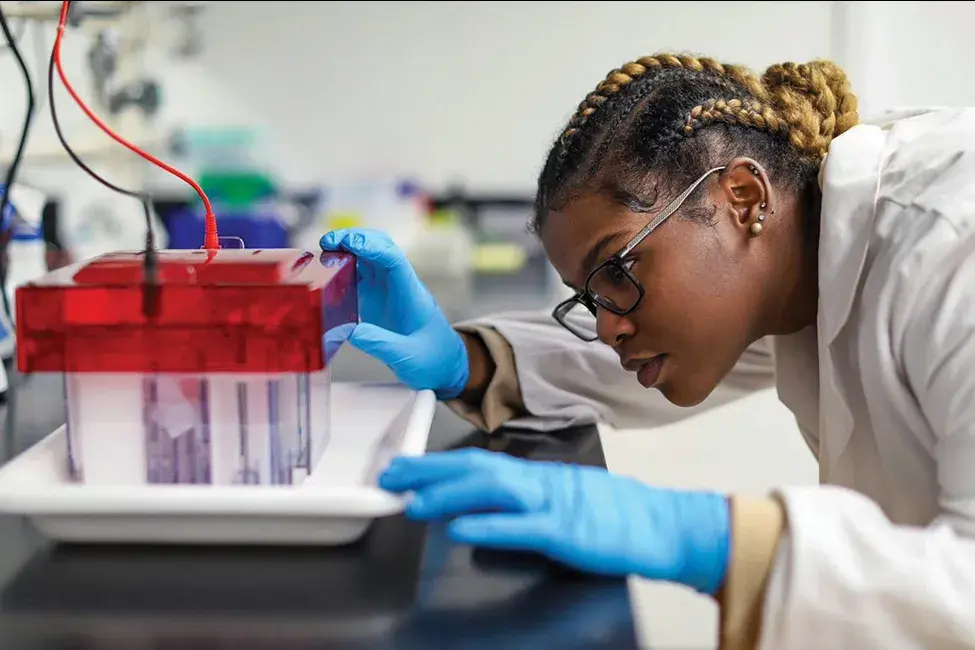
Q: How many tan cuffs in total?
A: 2